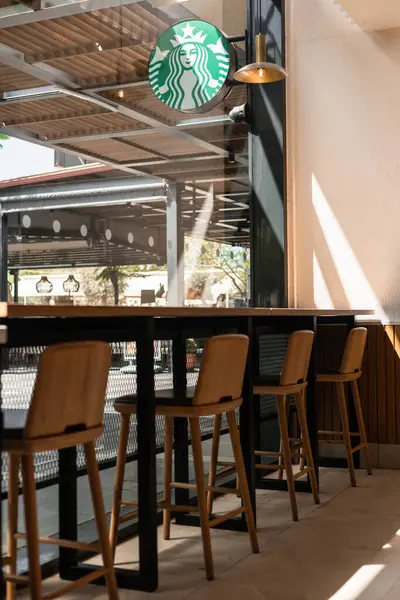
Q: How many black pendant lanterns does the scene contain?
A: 2